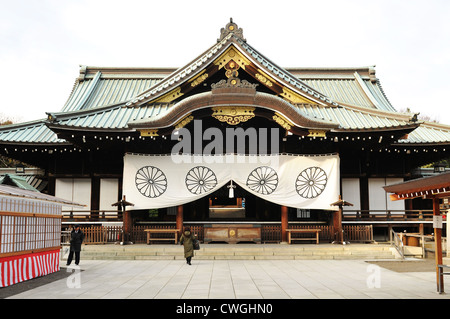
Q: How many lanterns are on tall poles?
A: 2